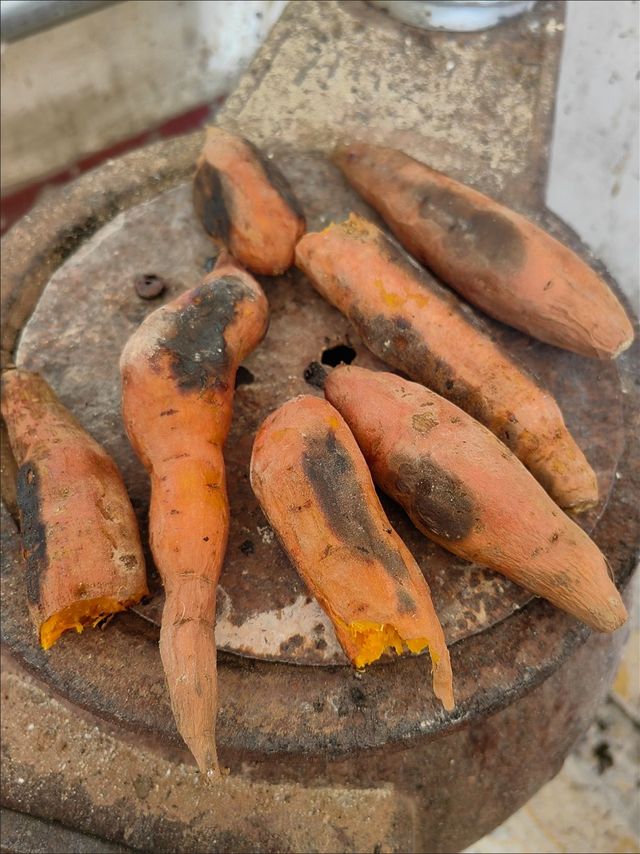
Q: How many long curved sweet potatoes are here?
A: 1